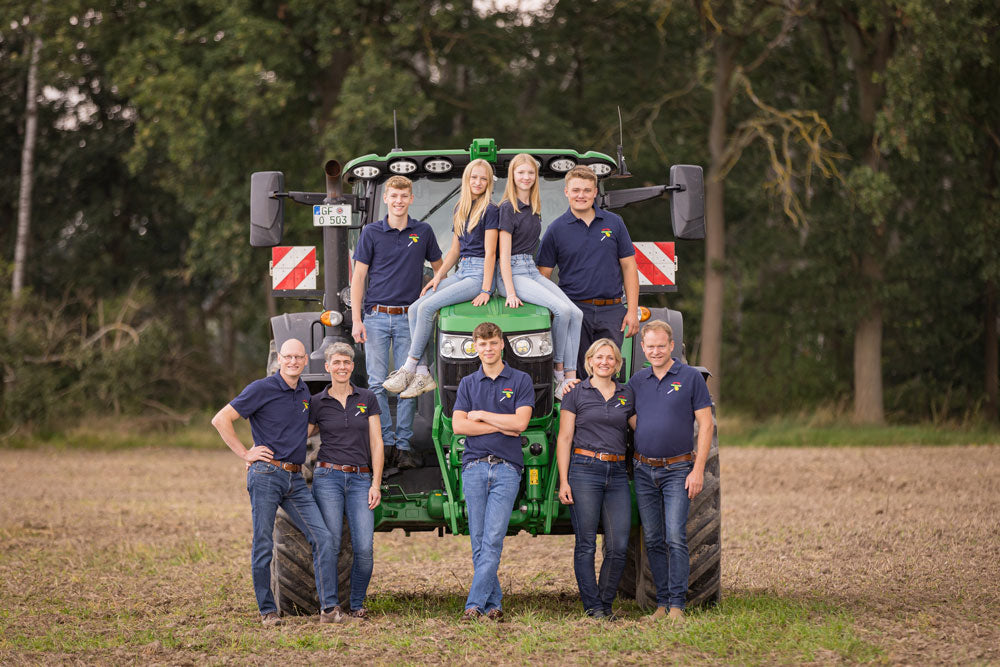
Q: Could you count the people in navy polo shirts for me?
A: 9